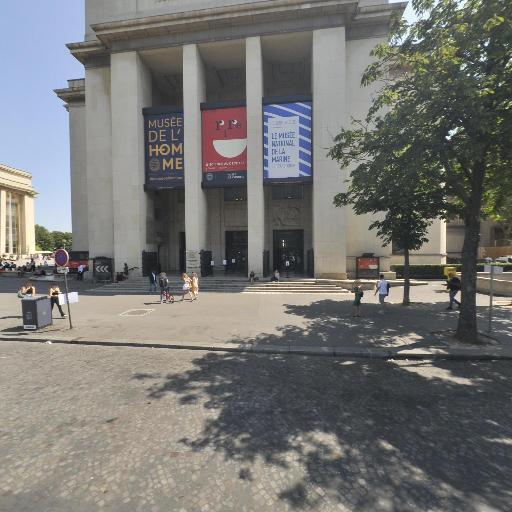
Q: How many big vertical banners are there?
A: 3